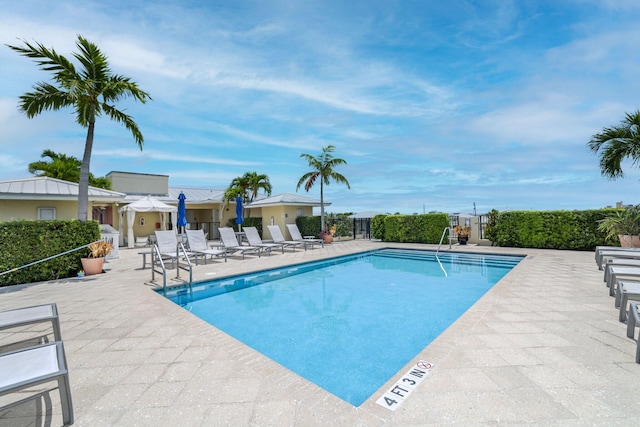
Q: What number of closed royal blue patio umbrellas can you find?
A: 2